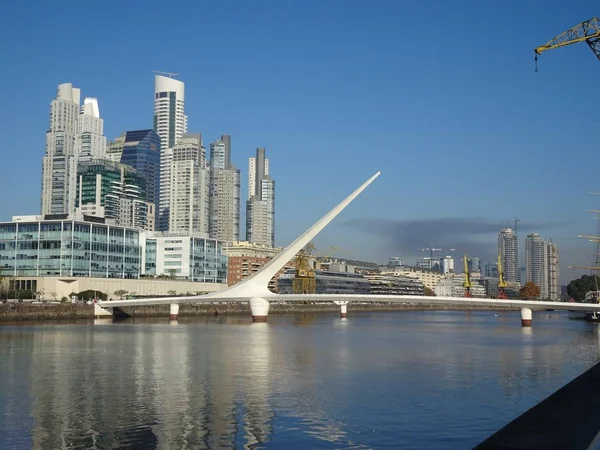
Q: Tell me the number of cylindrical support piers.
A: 4